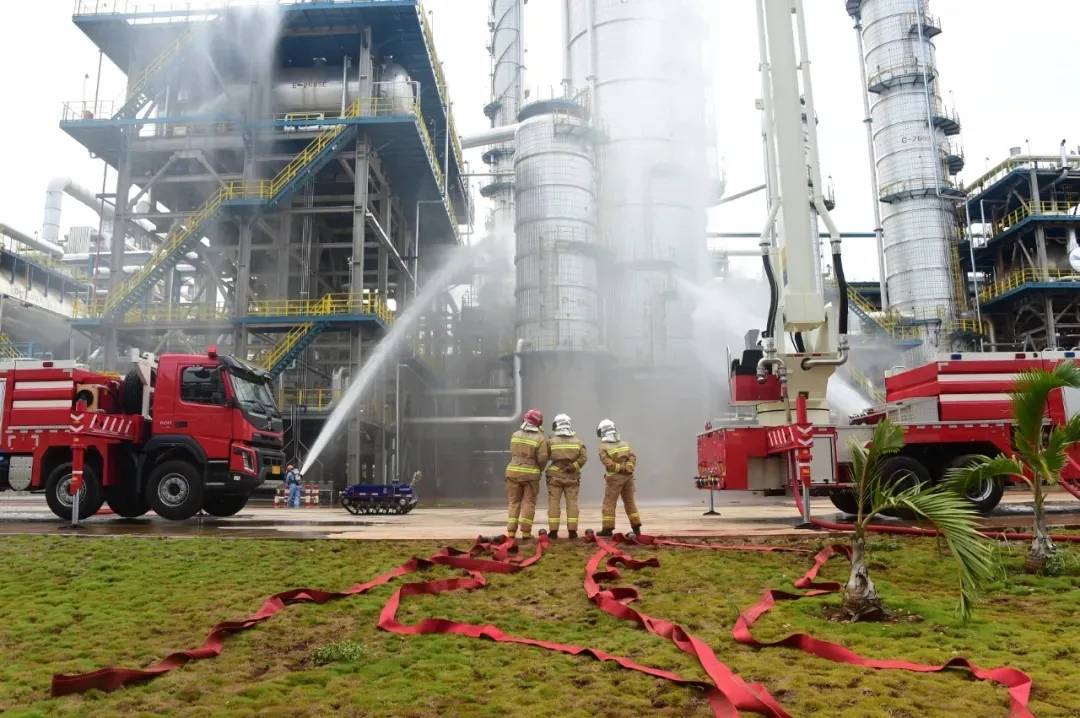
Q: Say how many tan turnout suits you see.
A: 3